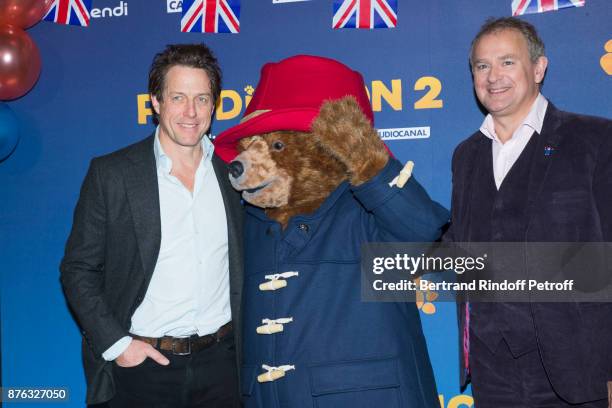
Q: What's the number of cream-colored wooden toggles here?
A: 4